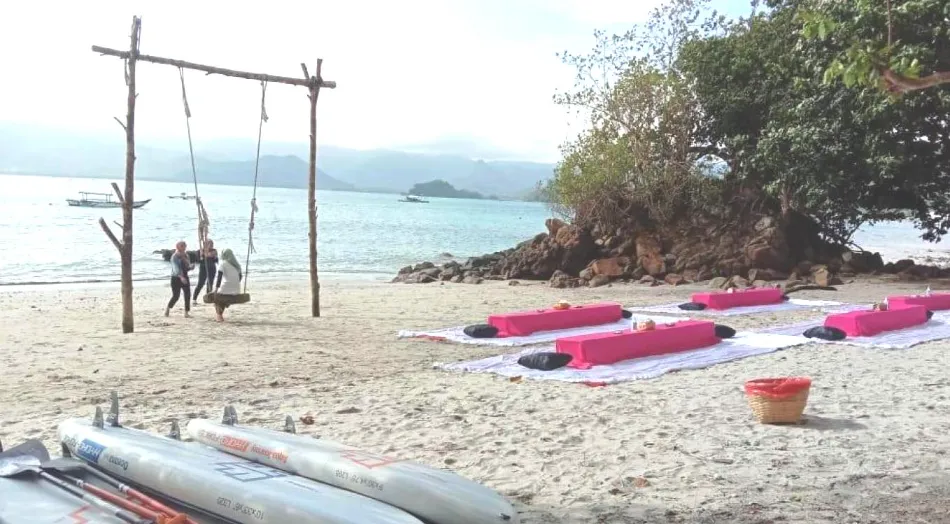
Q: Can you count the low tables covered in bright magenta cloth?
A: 5